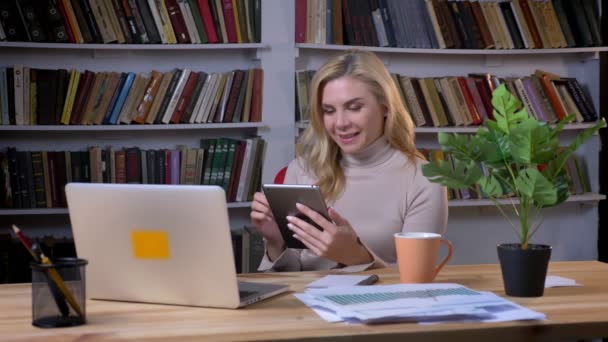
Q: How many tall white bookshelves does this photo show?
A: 2